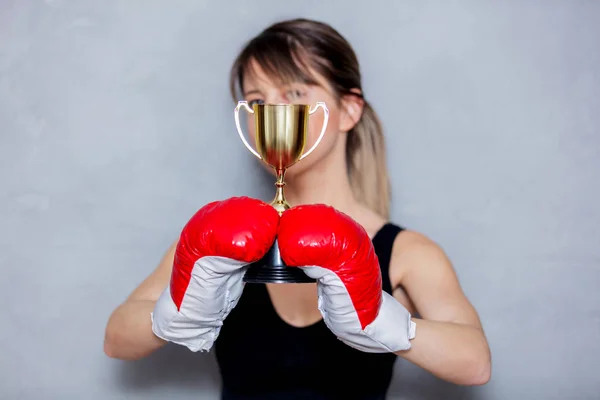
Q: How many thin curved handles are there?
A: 2